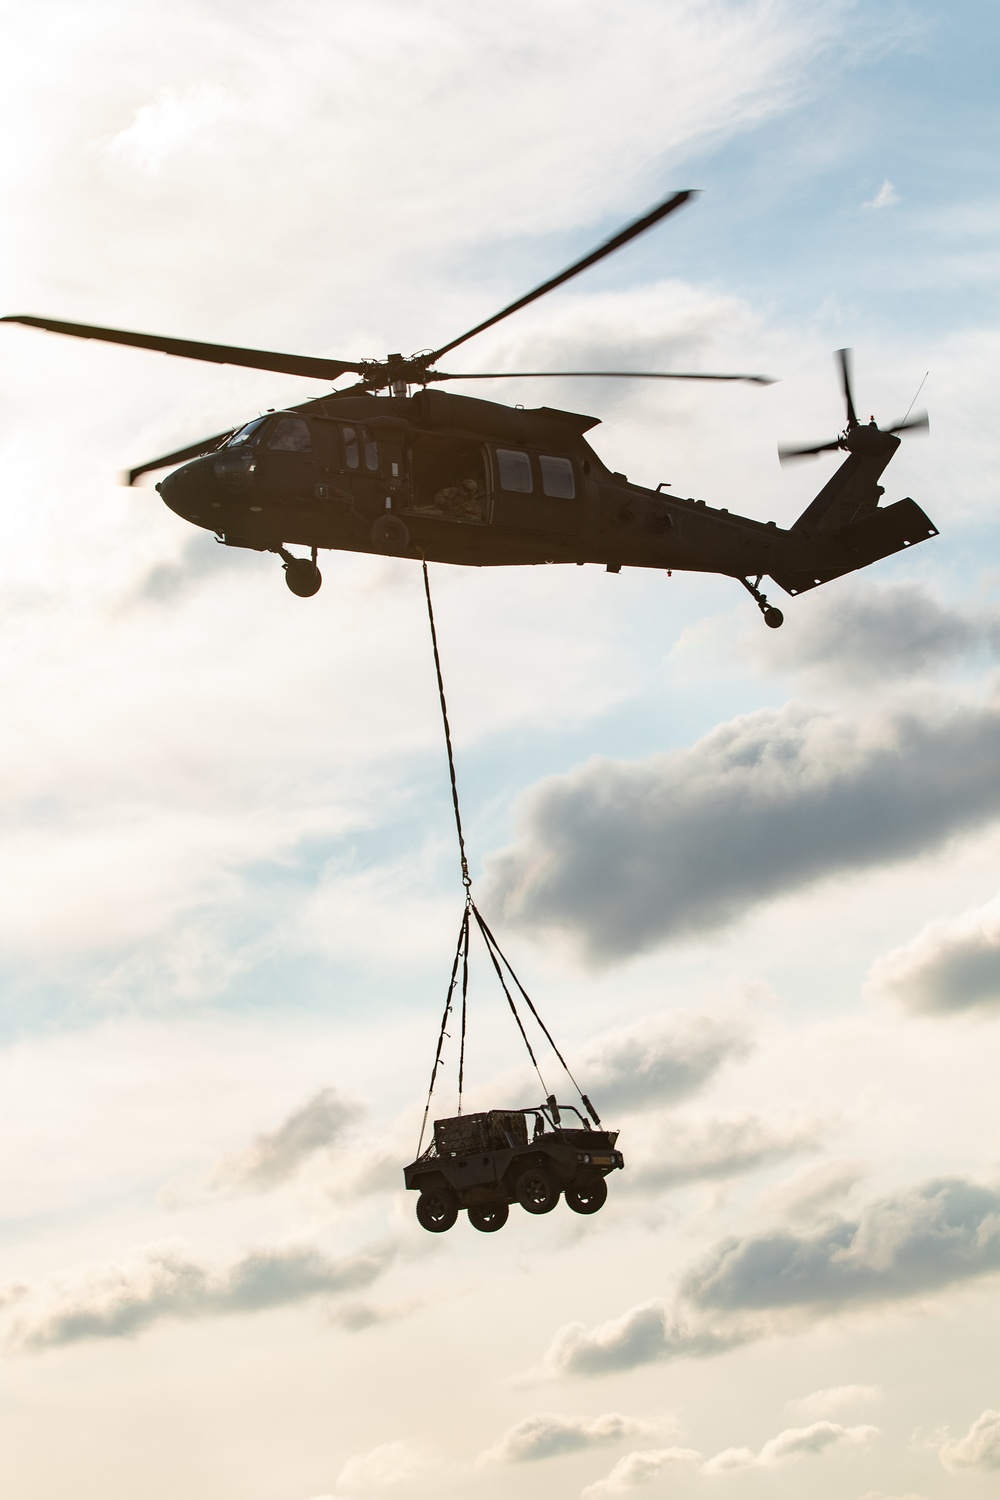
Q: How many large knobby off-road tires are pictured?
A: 4